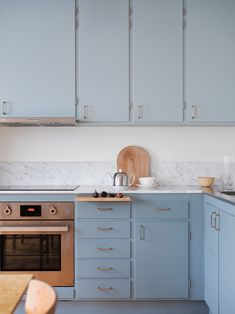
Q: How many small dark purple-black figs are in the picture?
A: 4